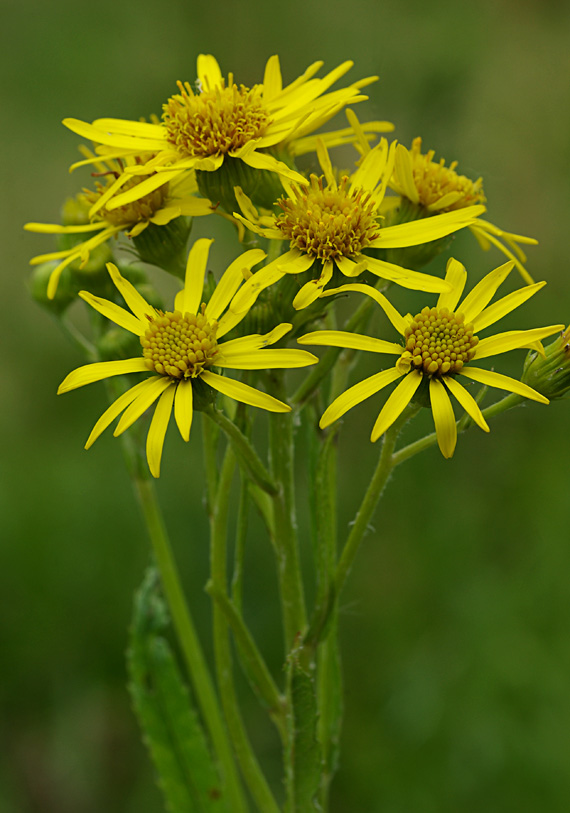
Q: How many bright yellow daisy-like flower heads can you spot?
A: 6